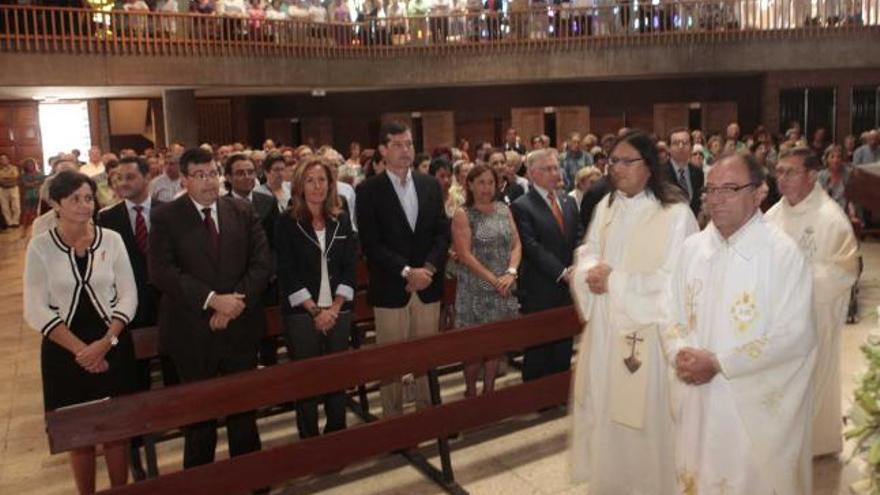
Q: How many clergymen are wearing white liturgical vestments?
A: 3